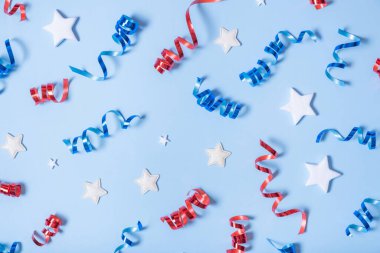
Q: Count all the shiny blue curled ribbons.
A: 11